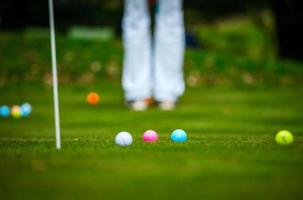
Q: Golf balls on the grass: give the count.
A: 8